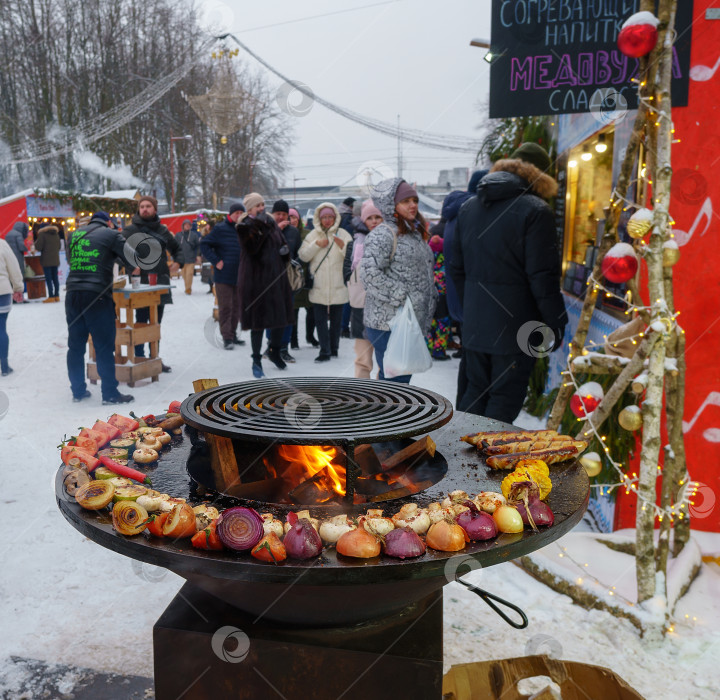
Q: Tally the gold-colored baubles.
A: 4